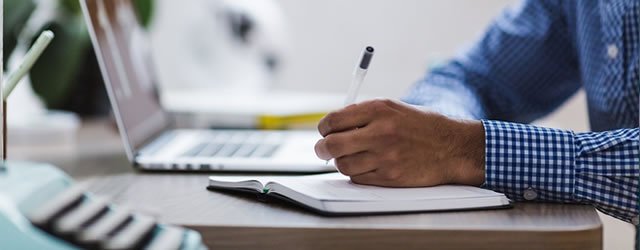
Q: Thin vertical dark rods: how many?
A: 1